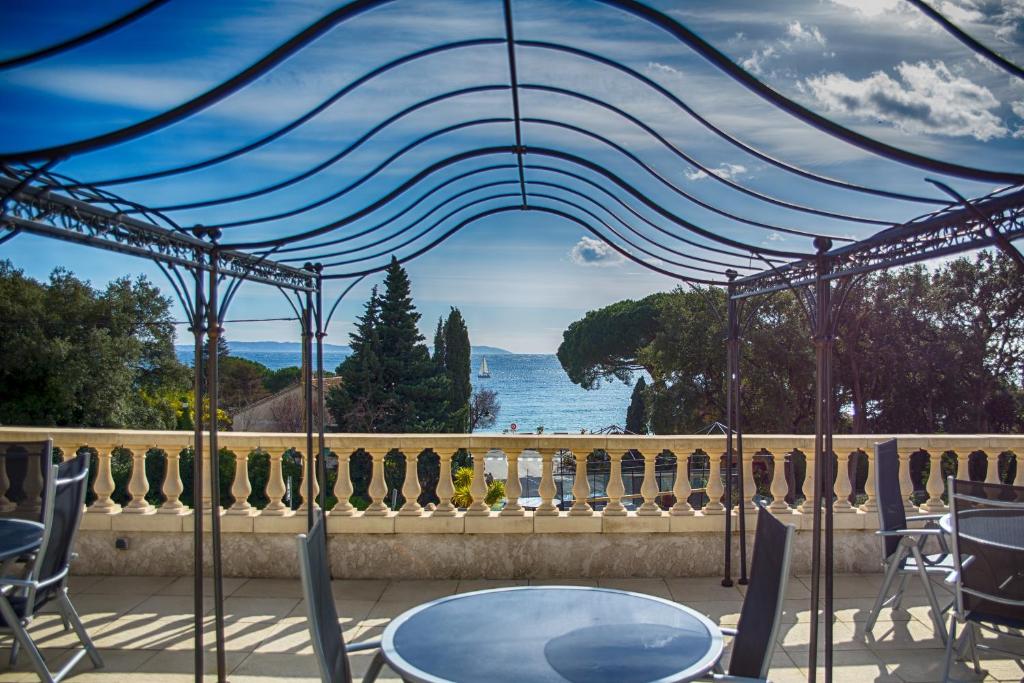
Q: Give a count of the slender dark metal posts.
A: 8